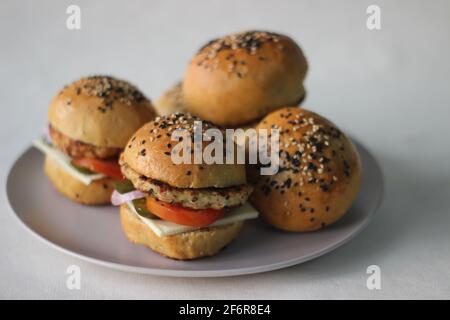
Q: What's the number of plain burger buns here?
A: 3